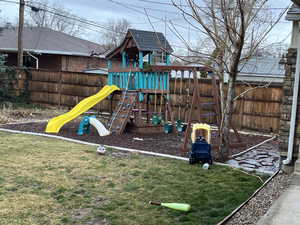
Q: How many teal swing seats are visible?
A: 3